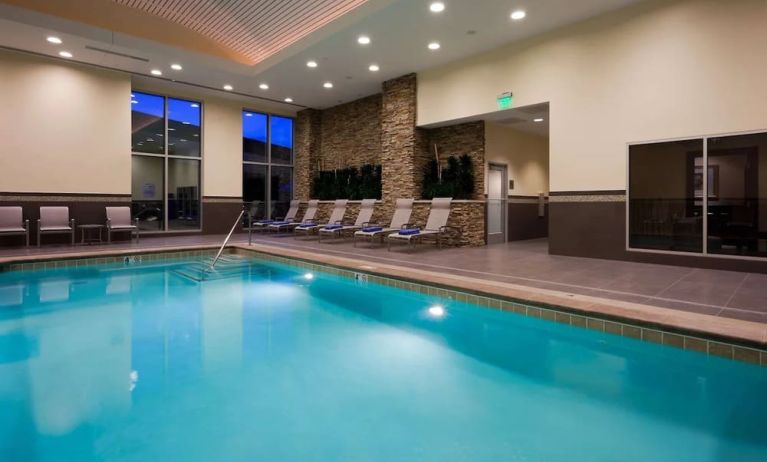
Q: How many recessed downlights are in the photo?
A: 15